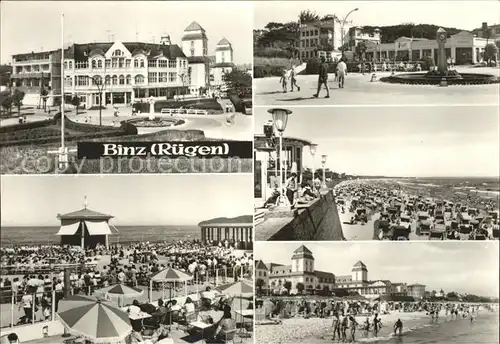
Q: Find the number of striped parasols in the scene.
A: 4